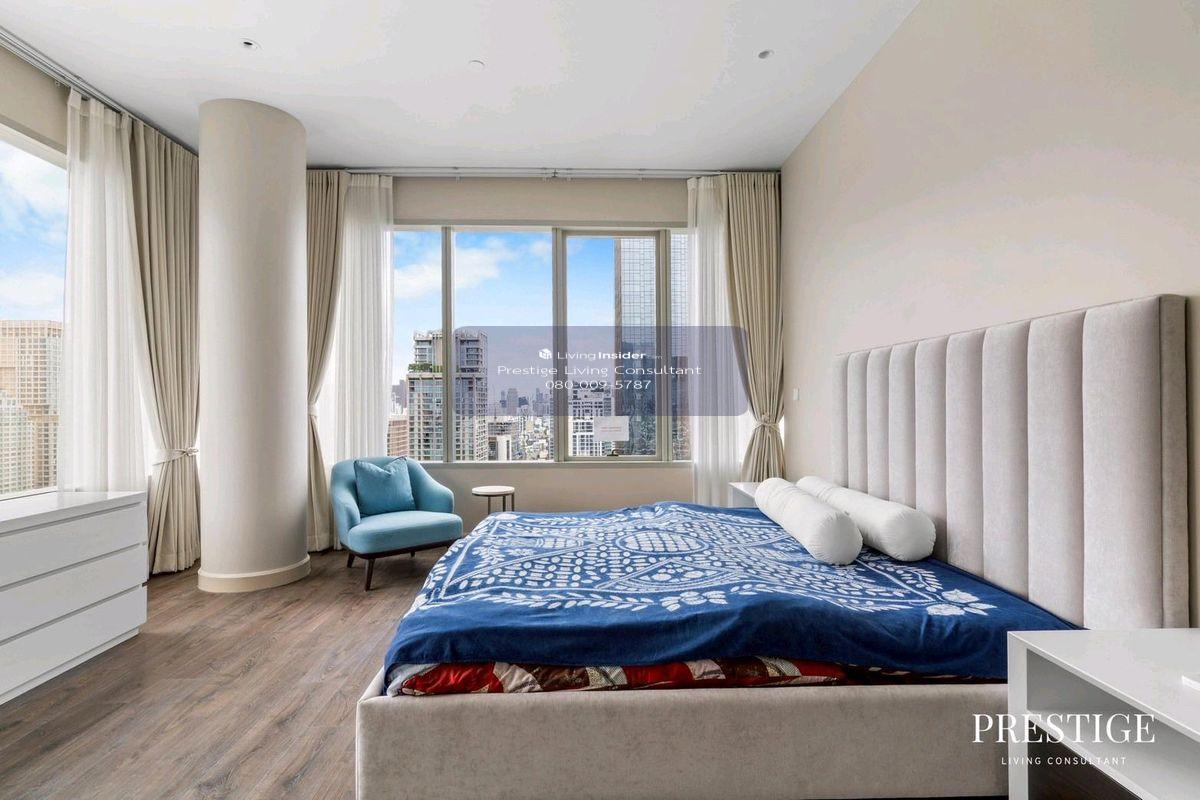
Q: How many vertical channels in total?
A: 9